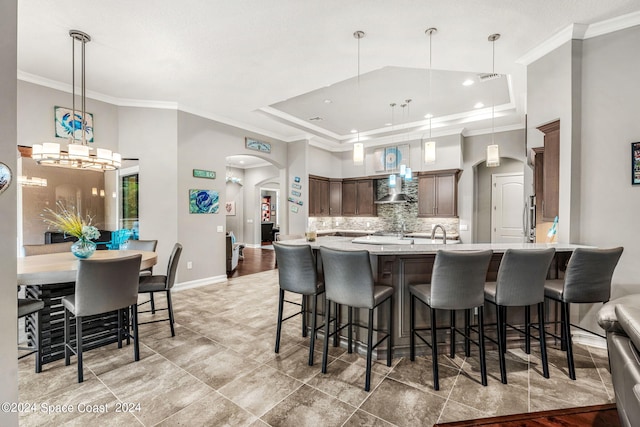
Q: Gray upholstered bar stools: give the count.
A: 5